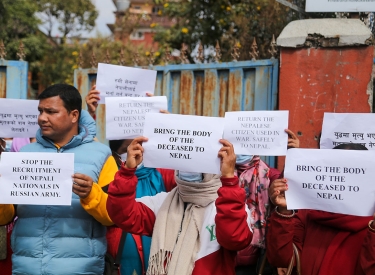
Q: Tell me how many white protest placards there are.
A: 8